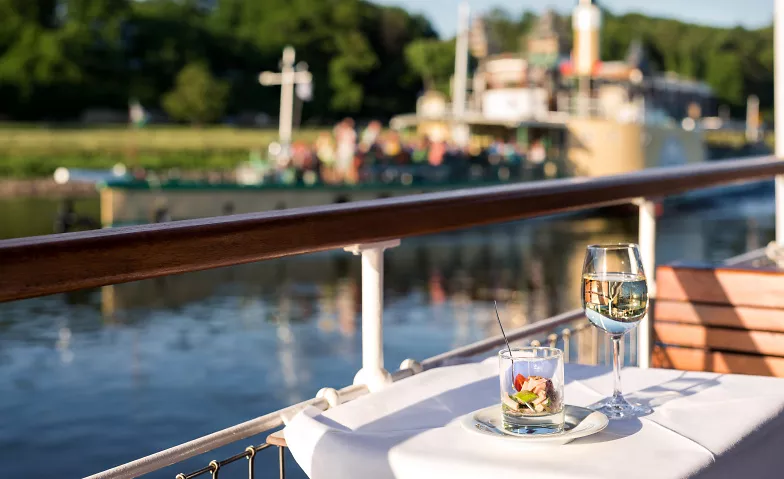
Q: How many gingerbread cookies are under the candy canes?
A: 0